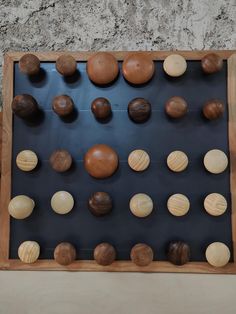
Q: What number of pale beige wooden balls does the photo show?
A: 12